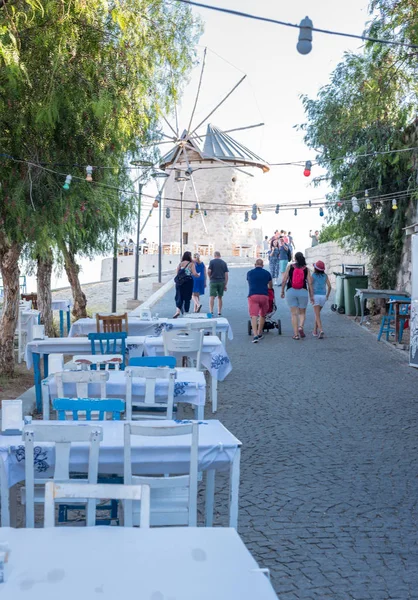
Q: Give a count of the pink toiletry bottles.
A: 0